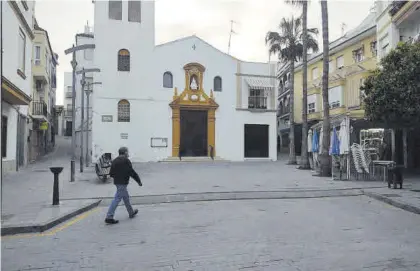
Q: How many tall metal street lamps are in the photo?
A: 3